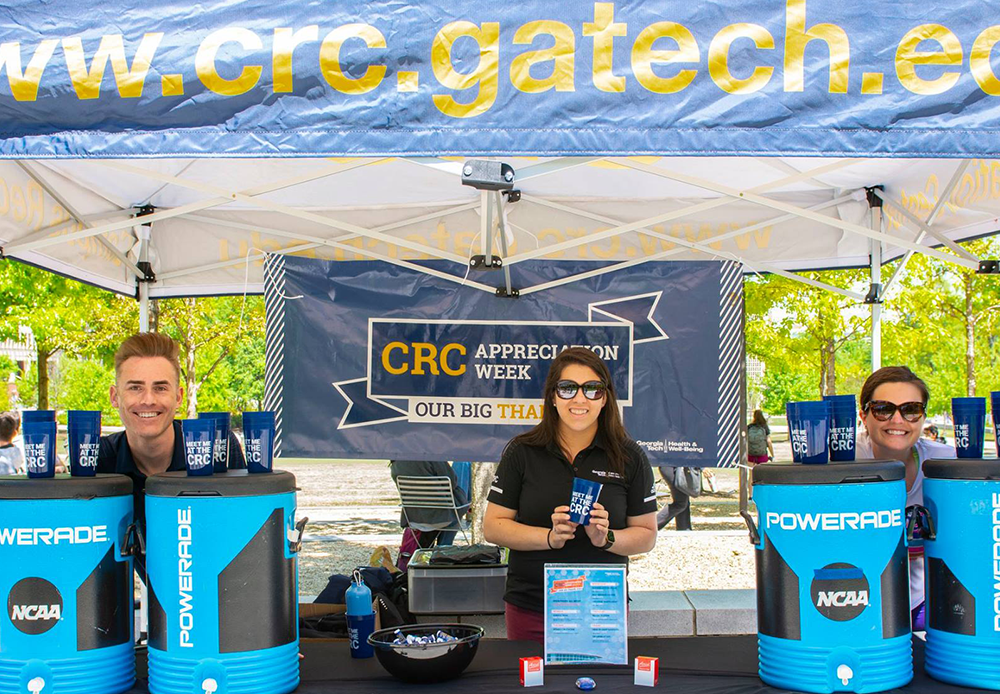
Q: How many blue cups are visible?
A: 13